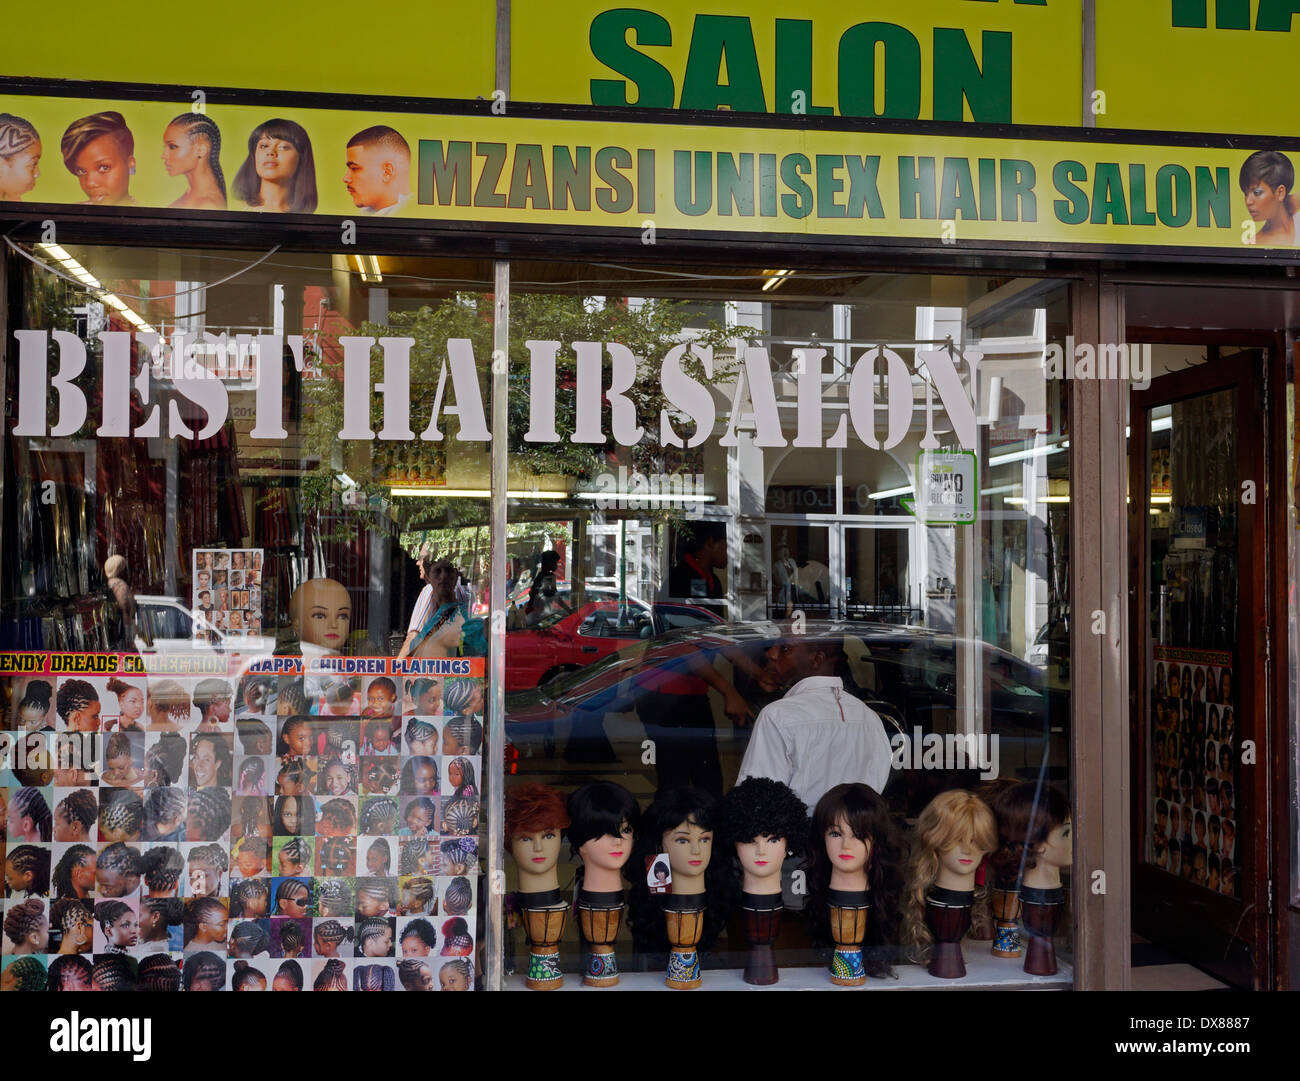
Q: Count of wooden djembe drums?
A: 8